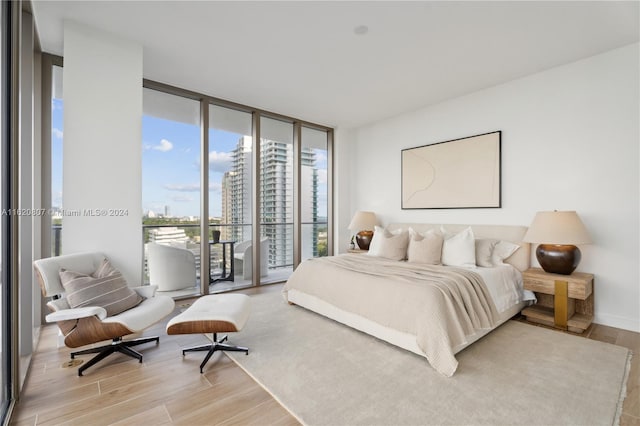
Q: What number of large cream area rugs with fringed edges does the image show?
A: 1